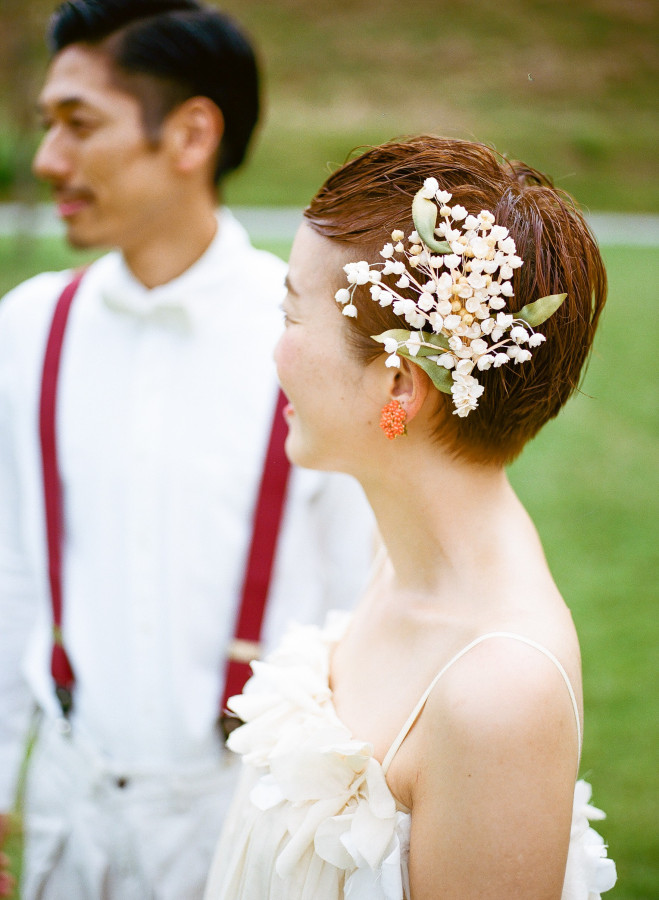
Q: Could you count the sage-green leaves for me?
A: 4